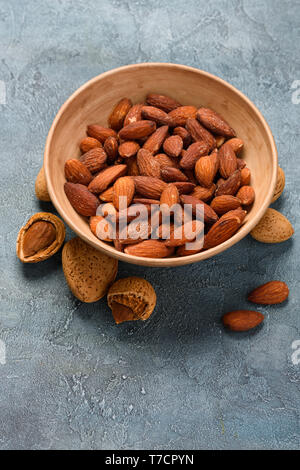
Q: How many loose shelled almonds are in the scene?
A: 2